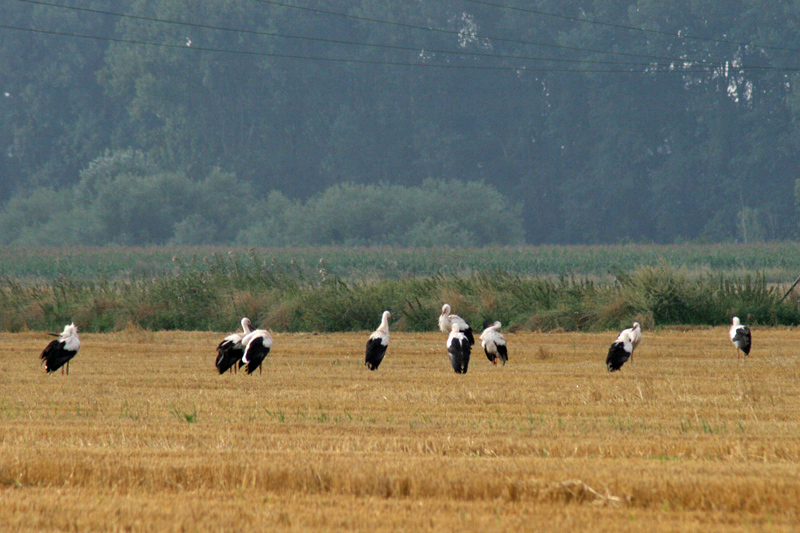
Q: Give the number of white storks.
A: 10